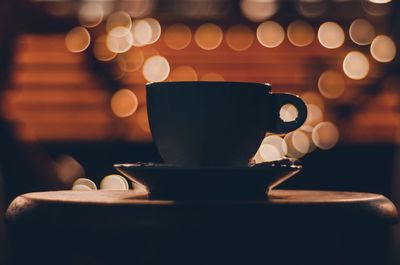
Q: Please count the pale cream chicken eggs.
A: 0